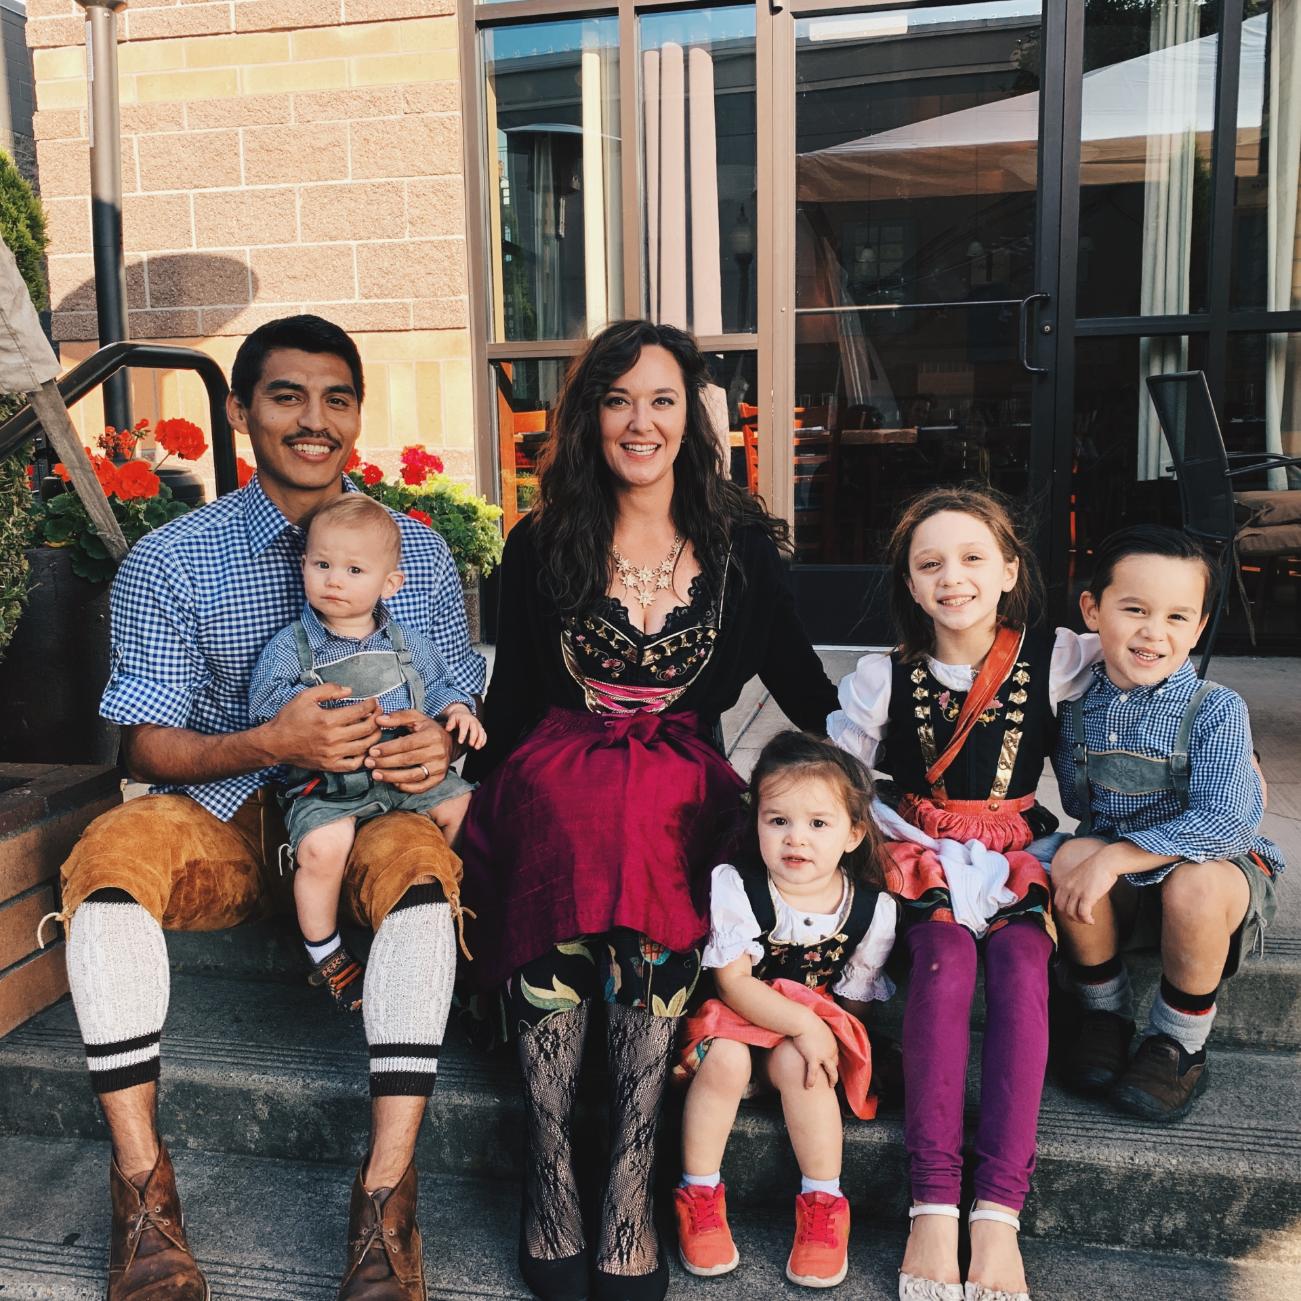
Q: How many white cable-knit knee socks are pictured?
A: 2